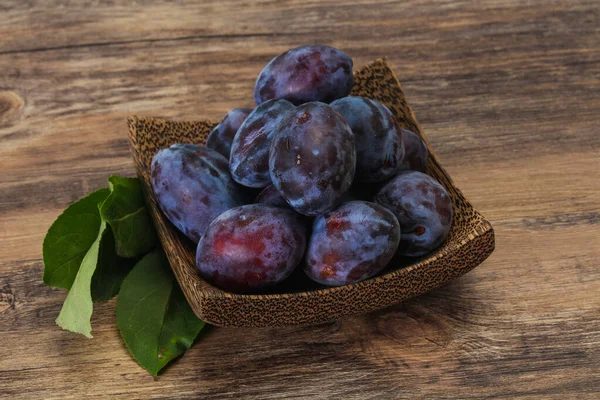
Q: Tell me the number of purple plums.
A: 11